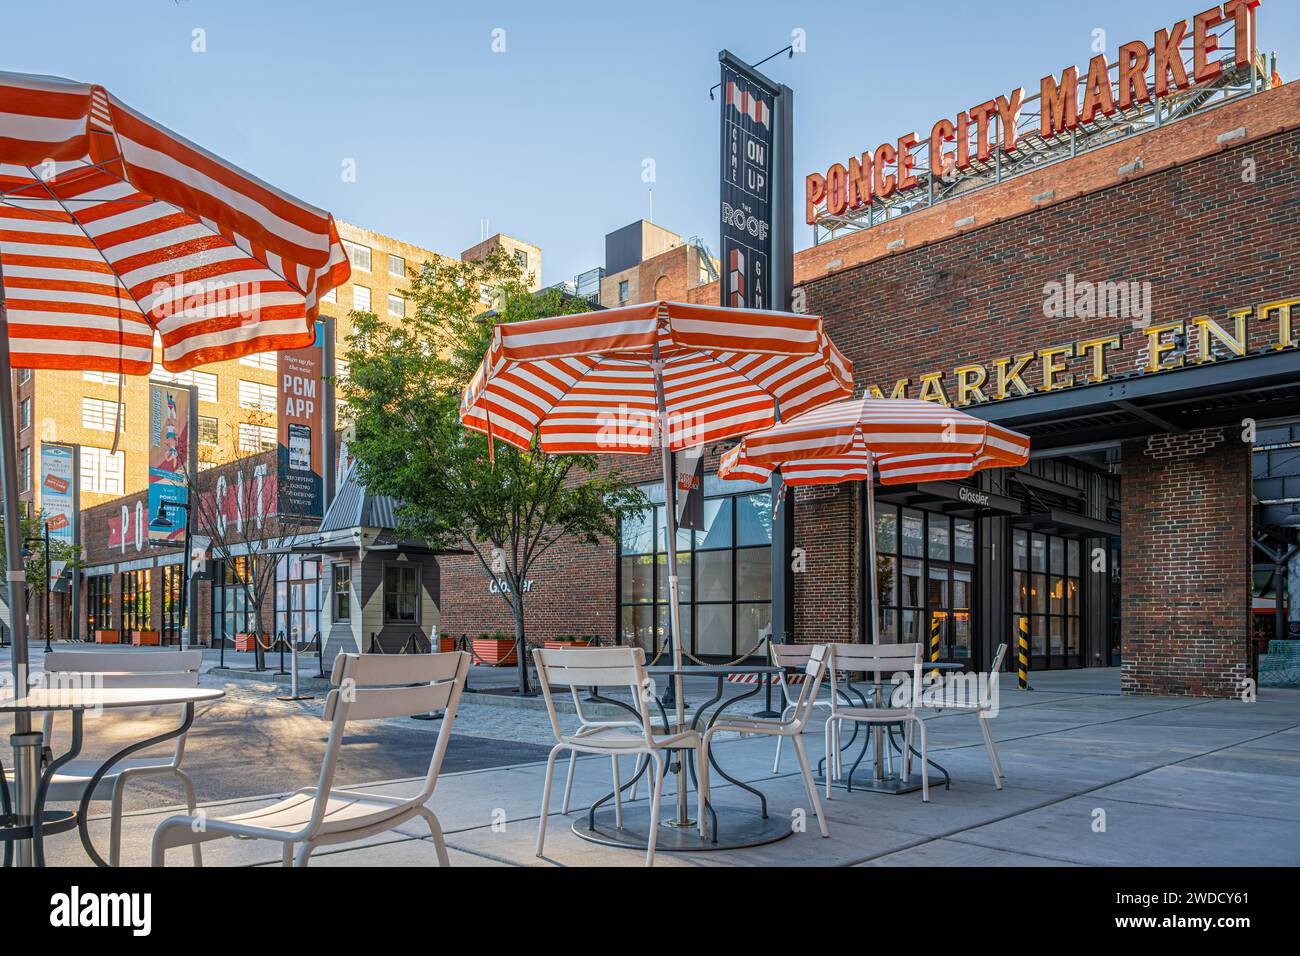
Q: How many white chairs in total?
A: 8